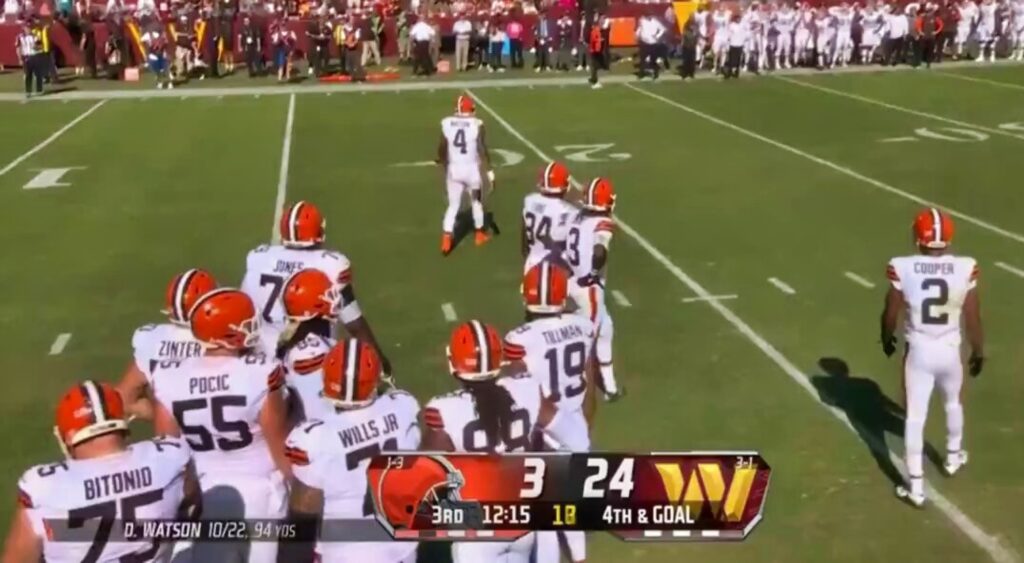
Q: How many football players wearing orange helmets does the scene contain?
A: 12